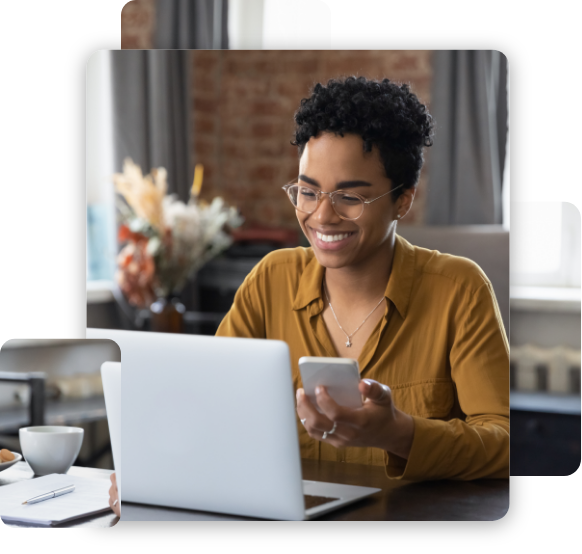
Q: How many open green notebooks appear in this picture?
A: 0